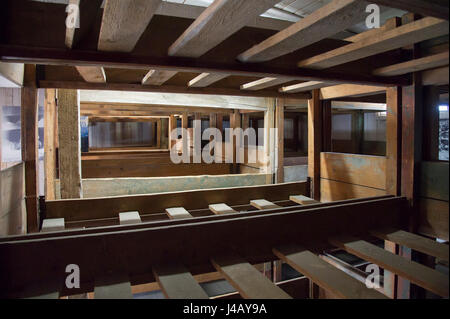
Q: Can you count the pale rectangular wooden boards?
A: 6